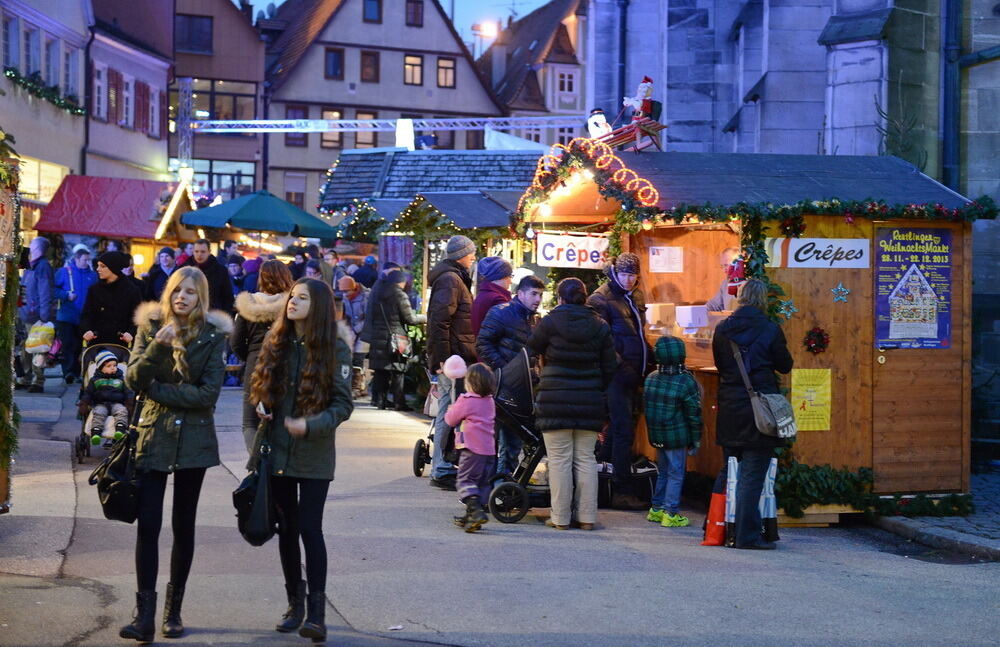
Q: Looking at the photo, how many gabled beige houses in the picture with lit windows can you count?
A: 1